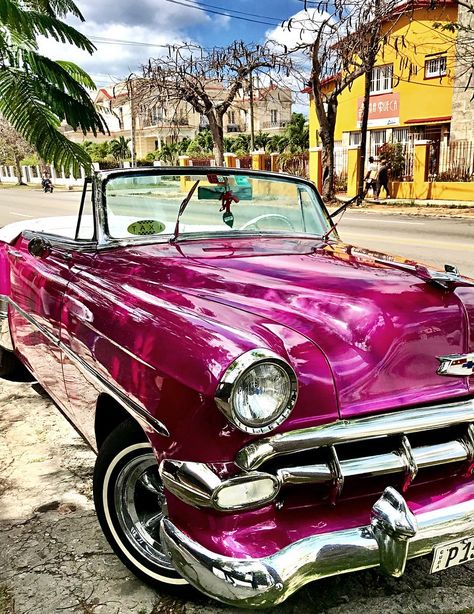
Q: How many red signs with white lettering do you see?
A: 1